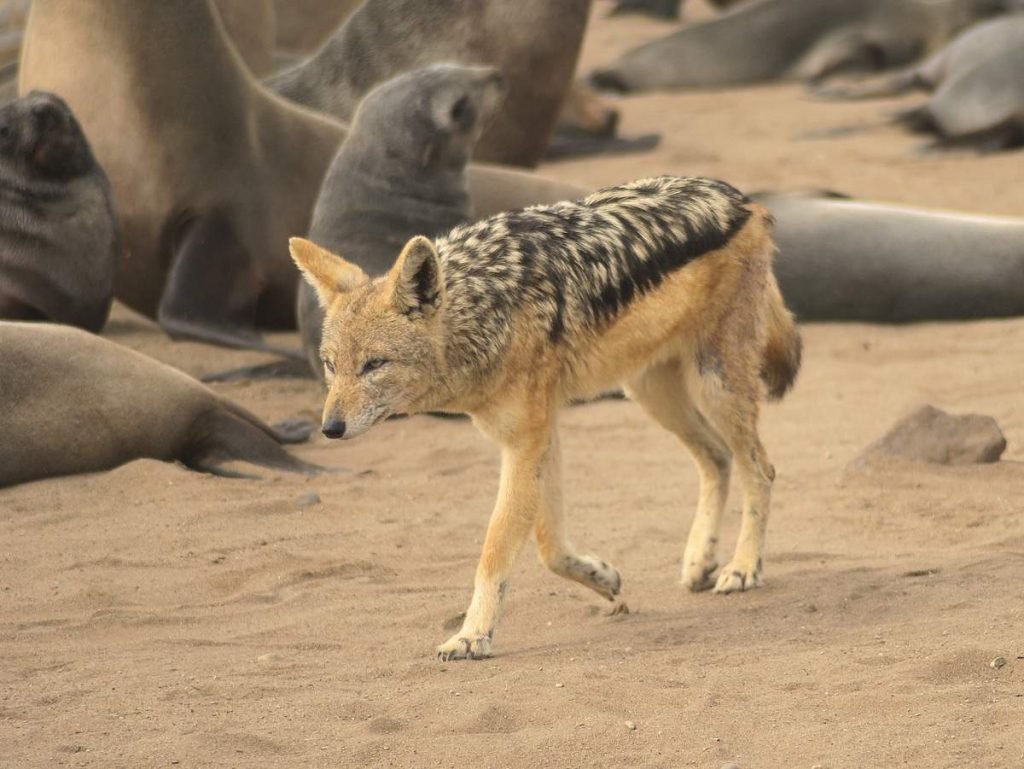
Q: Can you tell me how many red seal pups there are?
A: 0